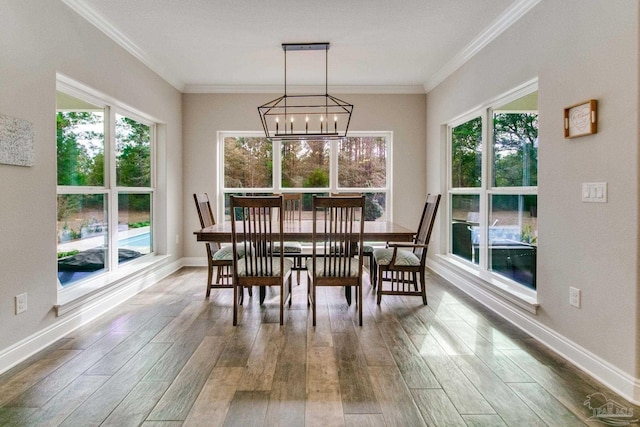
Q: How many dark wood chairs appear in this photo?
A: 6